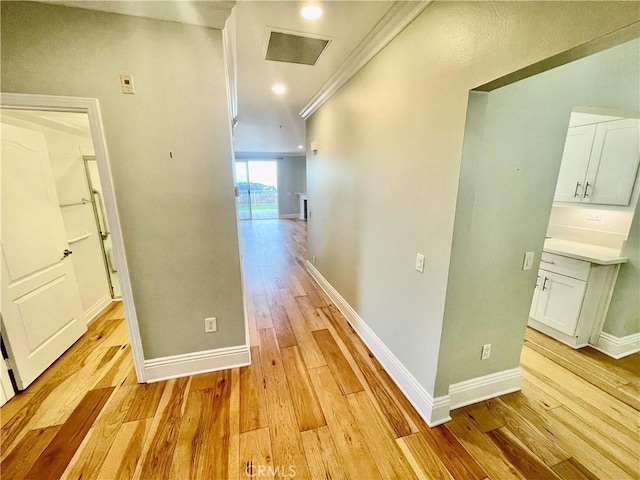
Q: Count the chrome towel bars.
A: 1